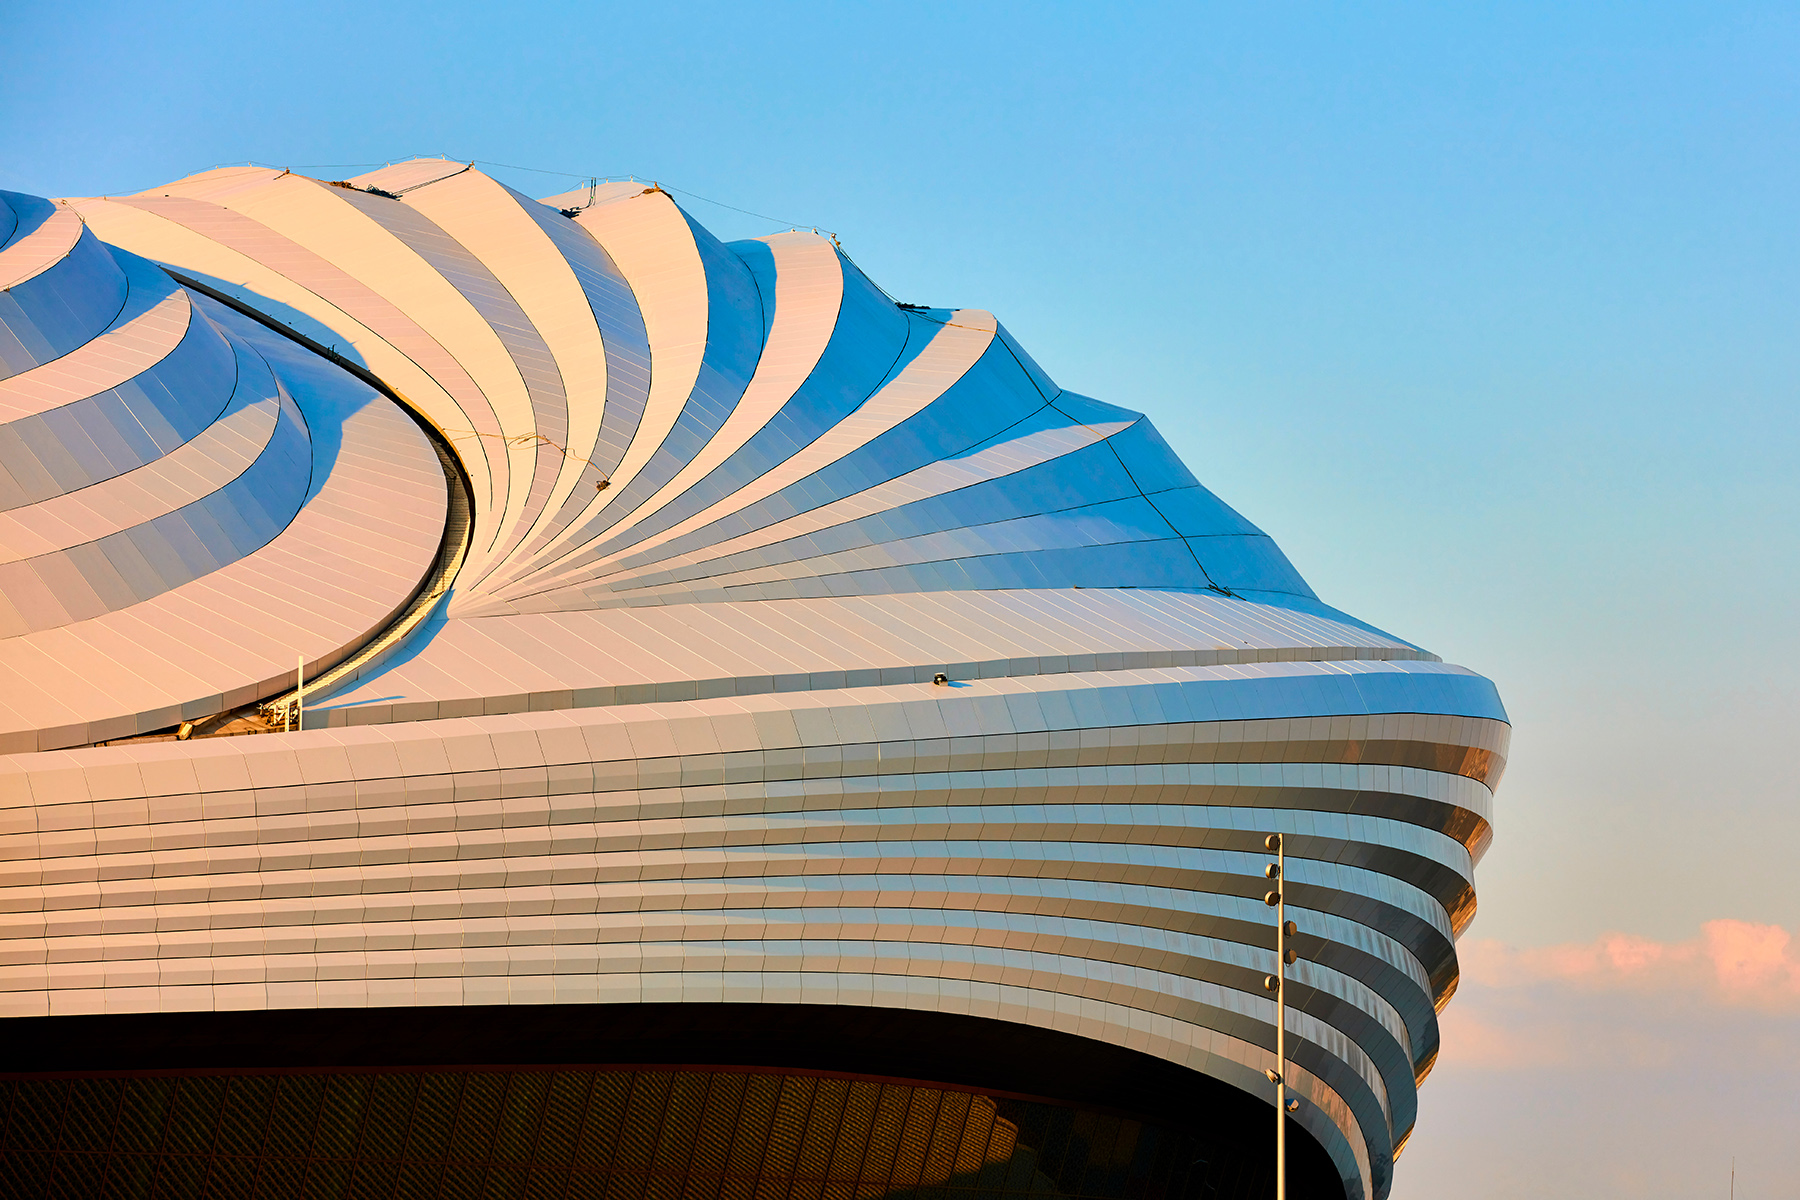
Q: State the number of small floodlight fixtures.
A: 8